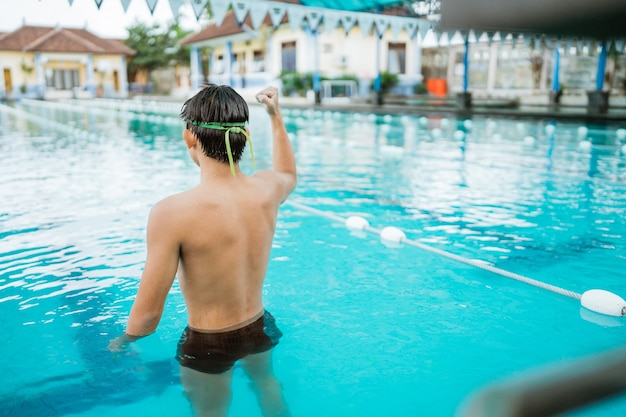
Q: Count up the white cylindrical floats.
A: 3